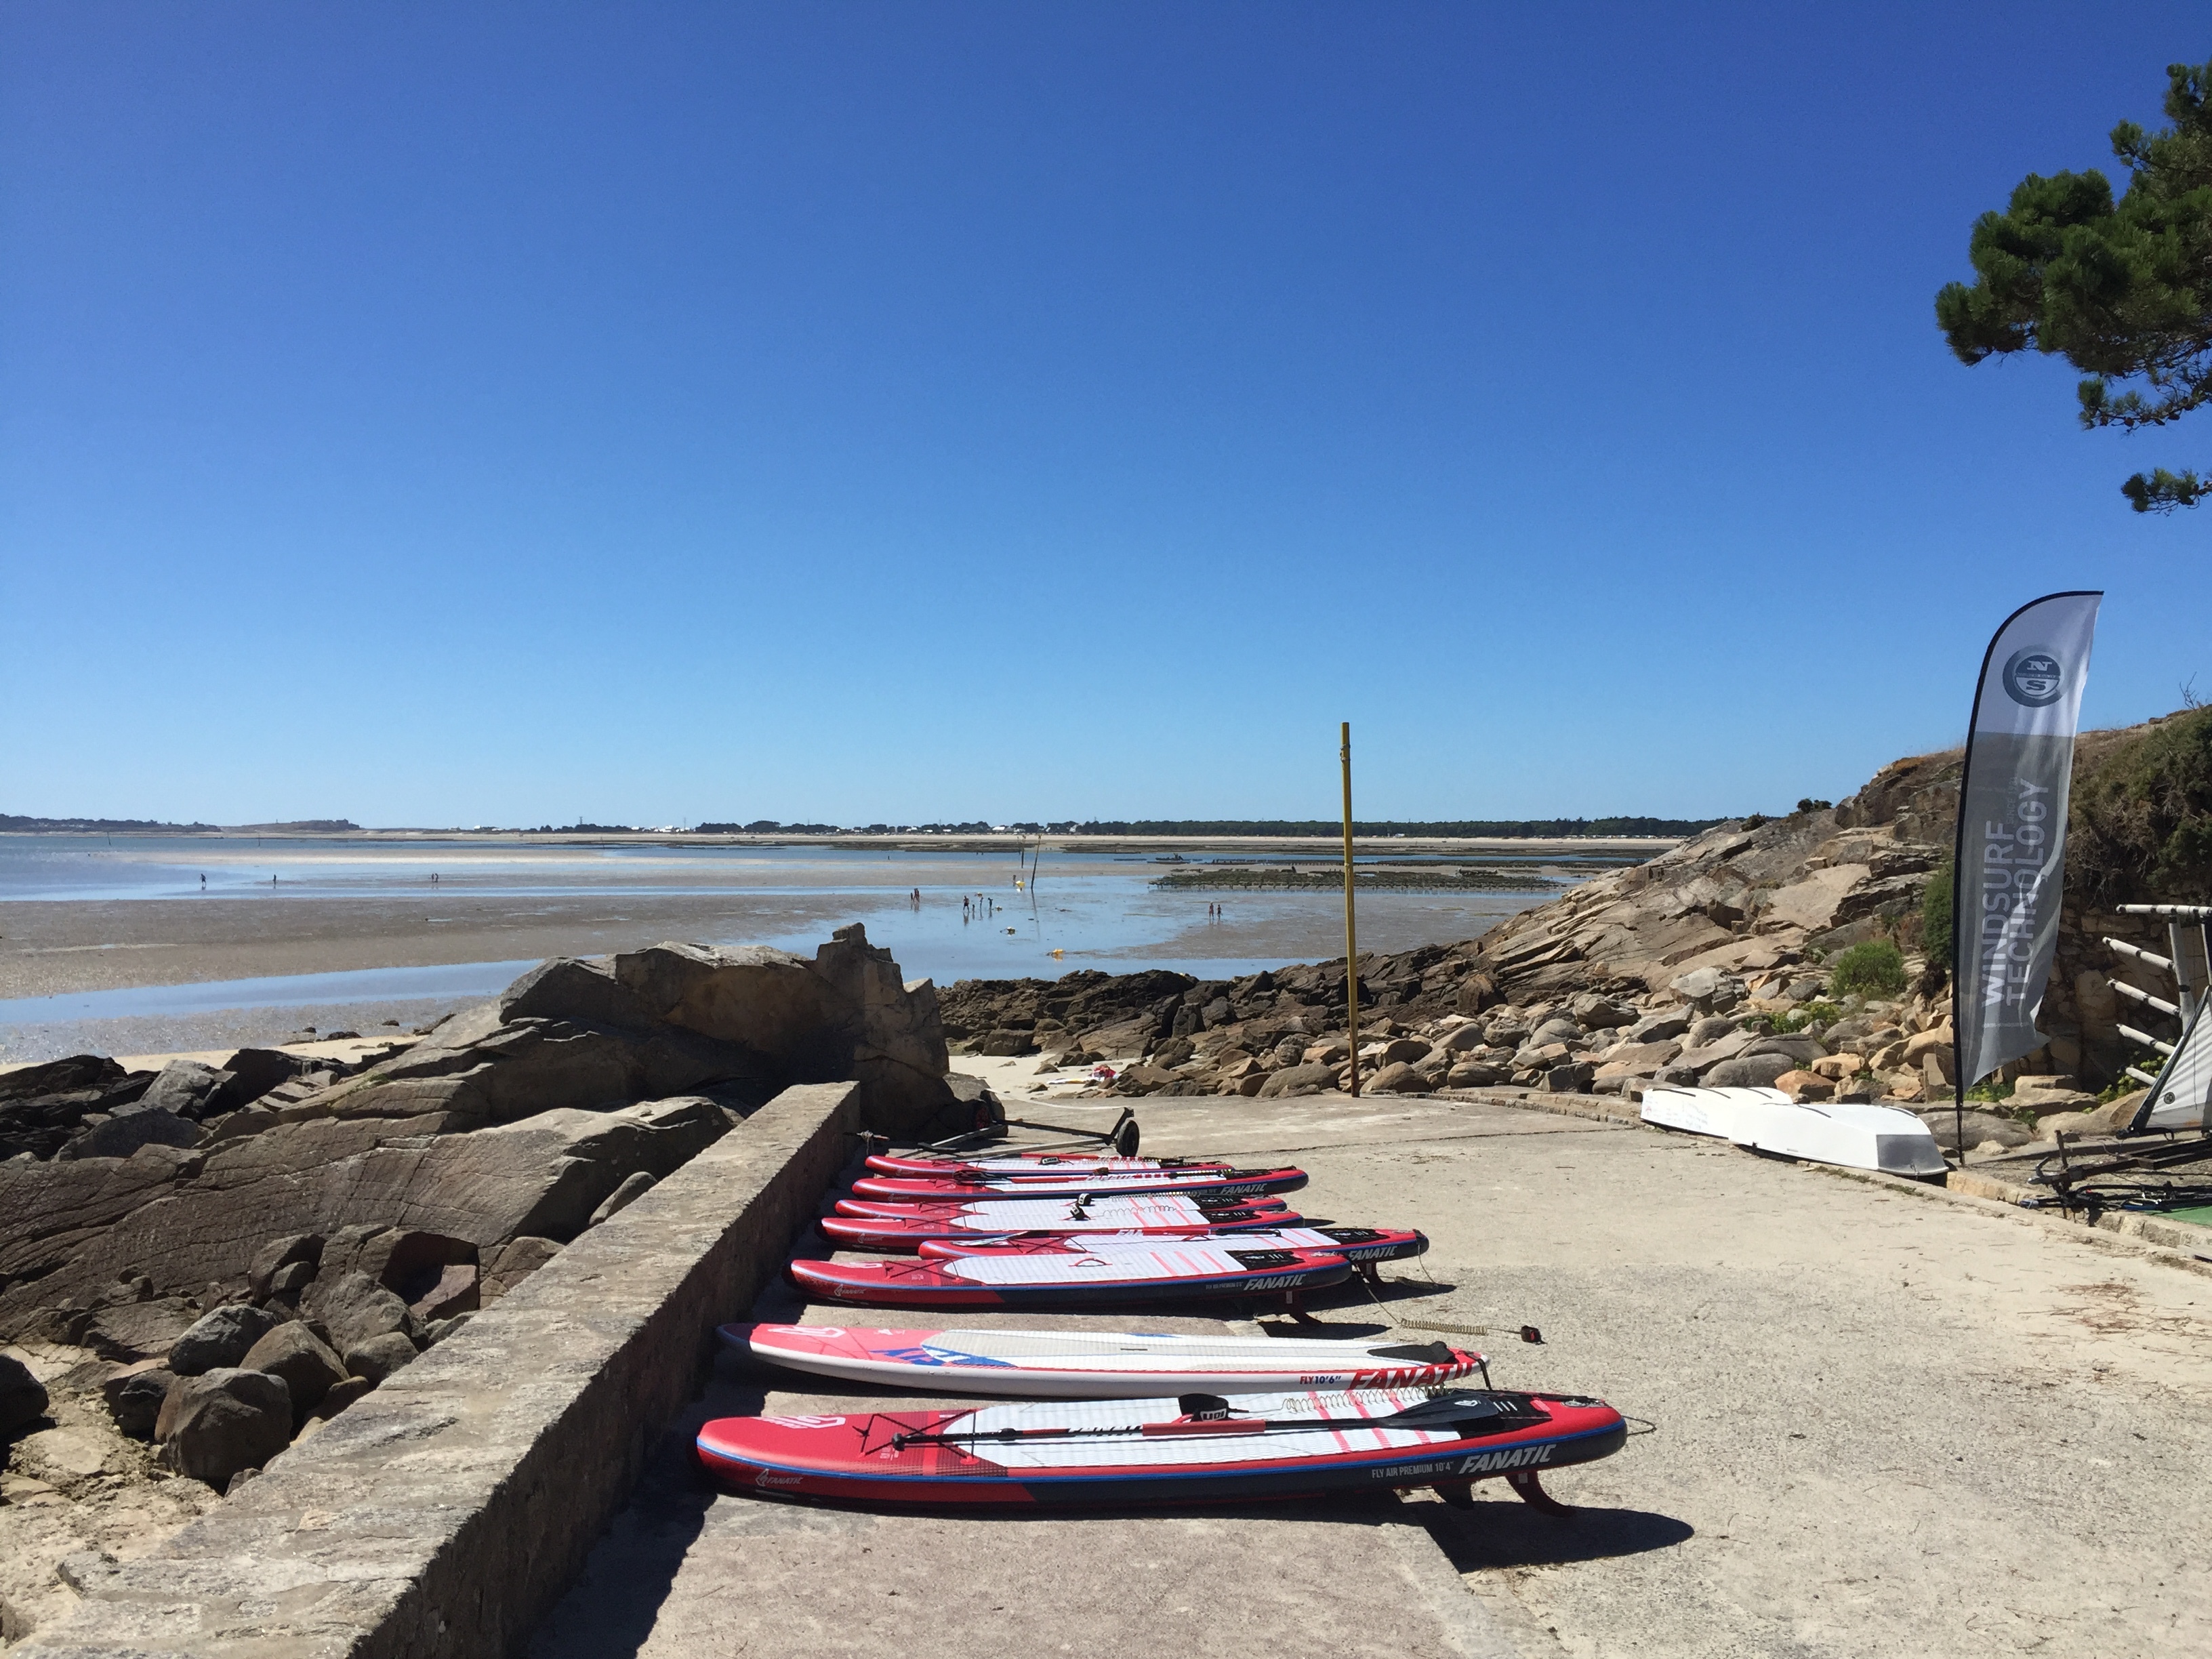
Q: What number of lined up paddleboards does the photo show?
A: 8